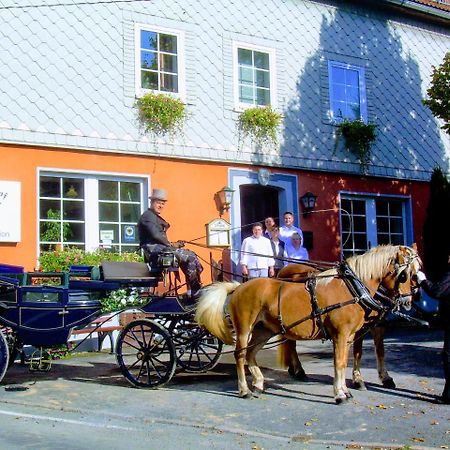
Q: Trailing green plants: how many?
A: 3